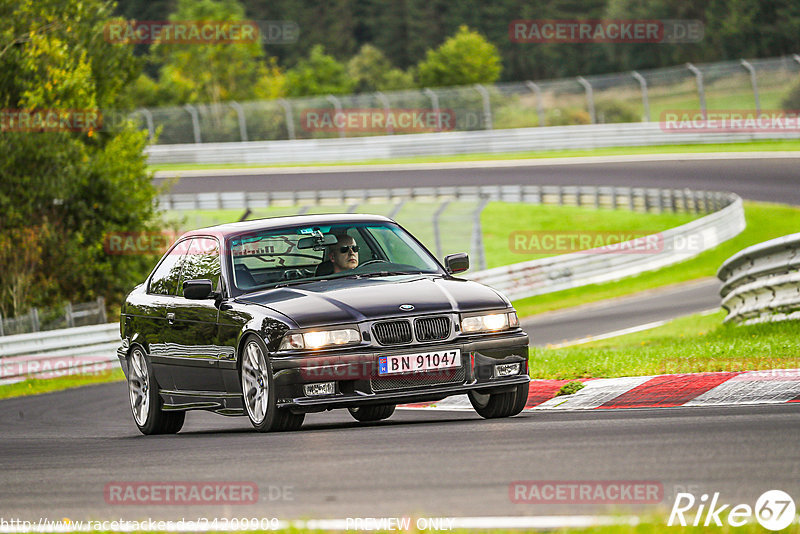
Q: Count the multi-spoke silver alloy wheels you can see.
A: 2